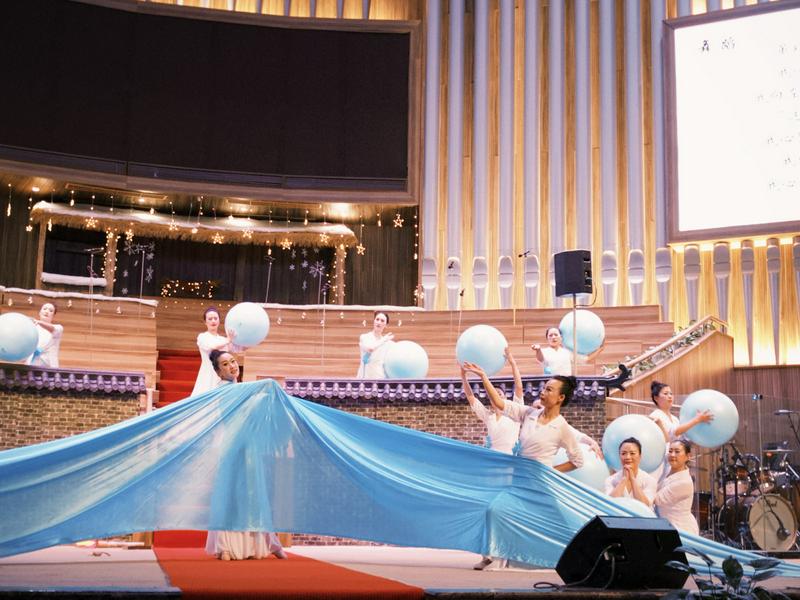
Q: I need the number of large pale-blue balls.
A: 9